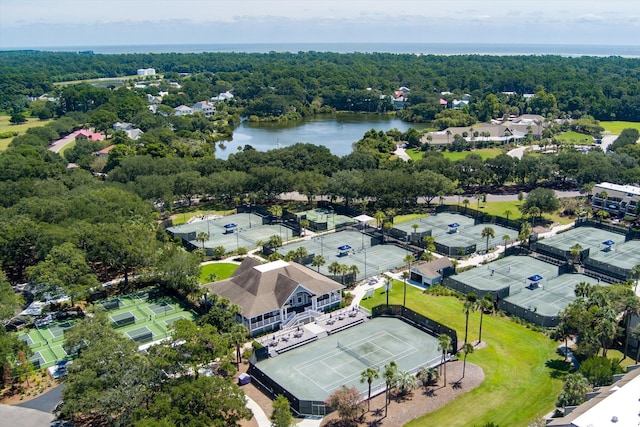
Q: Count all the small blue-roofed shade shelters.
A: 5